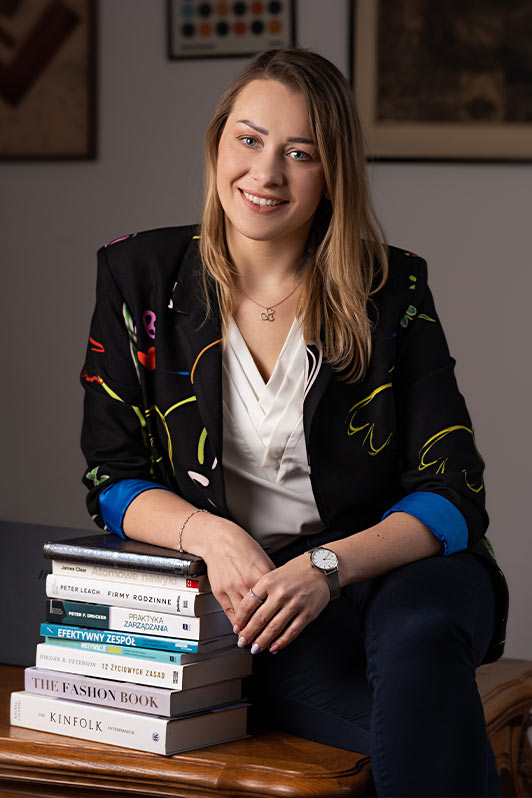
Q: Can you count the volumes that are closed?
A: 9